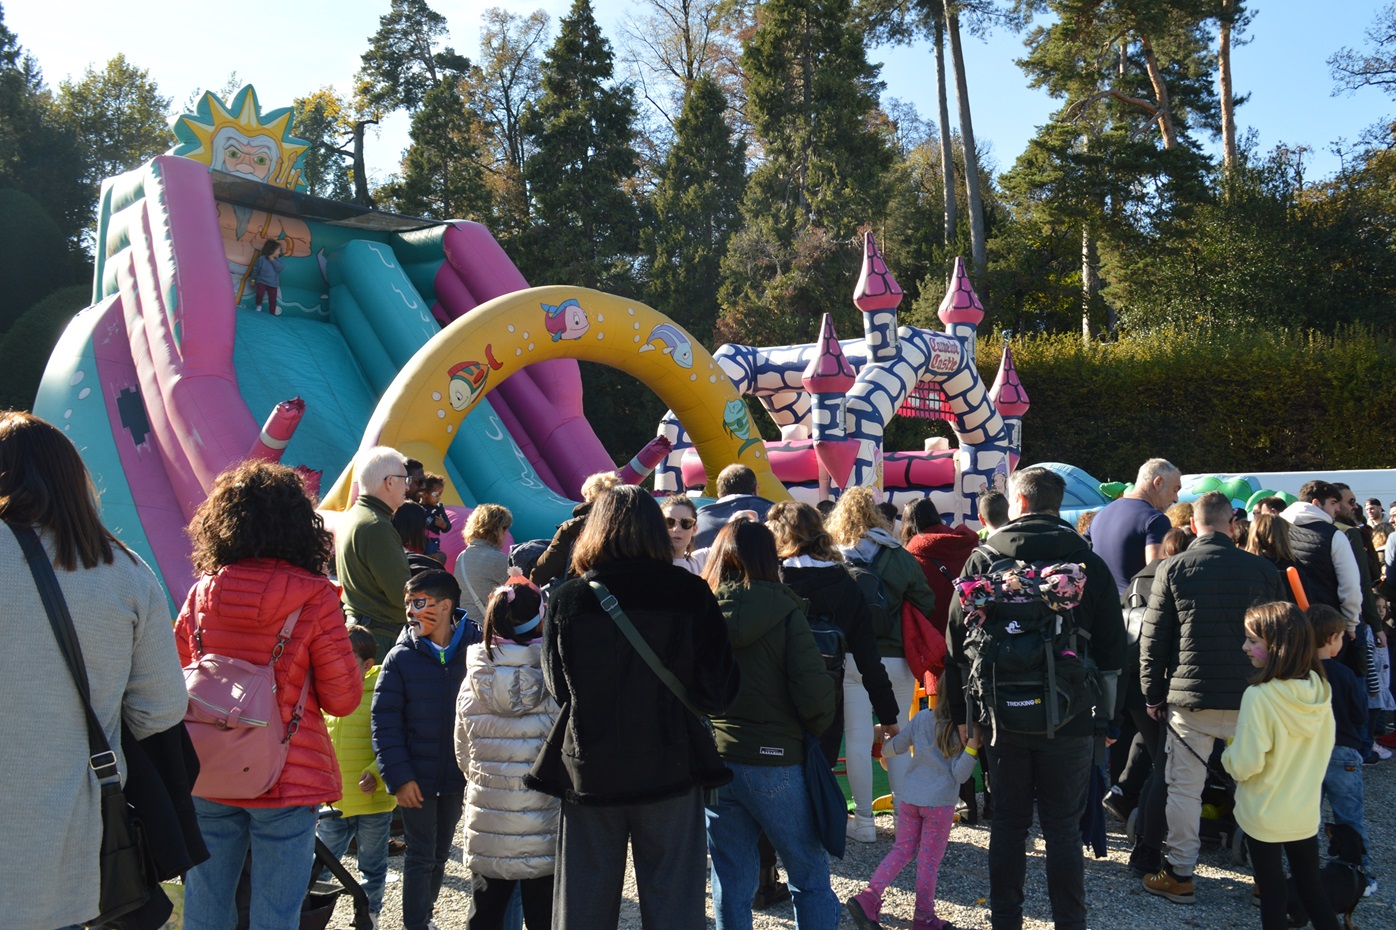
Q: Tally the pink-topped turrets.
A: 4